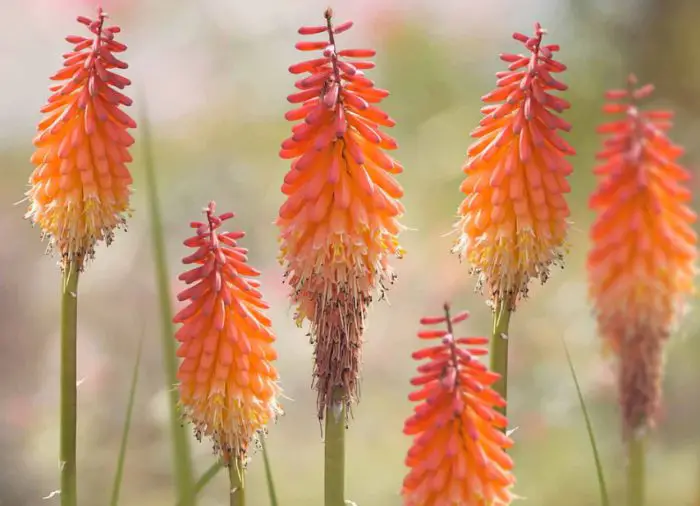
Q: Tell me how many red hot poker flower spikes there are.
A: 6